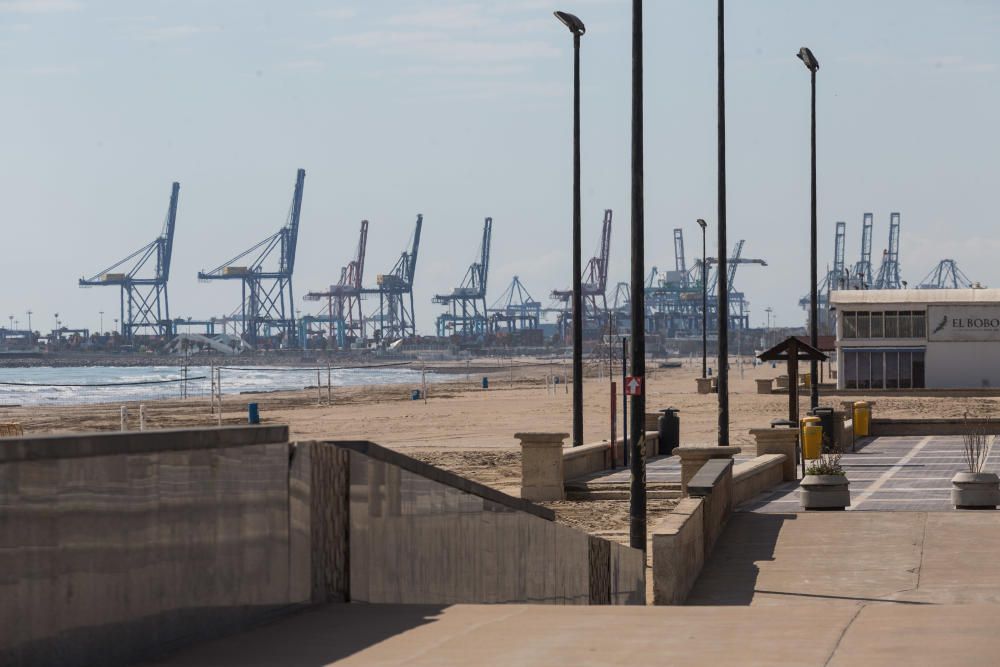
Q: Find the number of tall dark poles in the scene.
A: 5